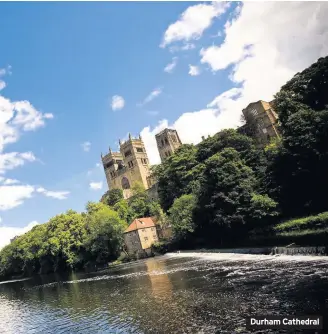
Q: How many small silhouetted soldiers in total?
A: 0